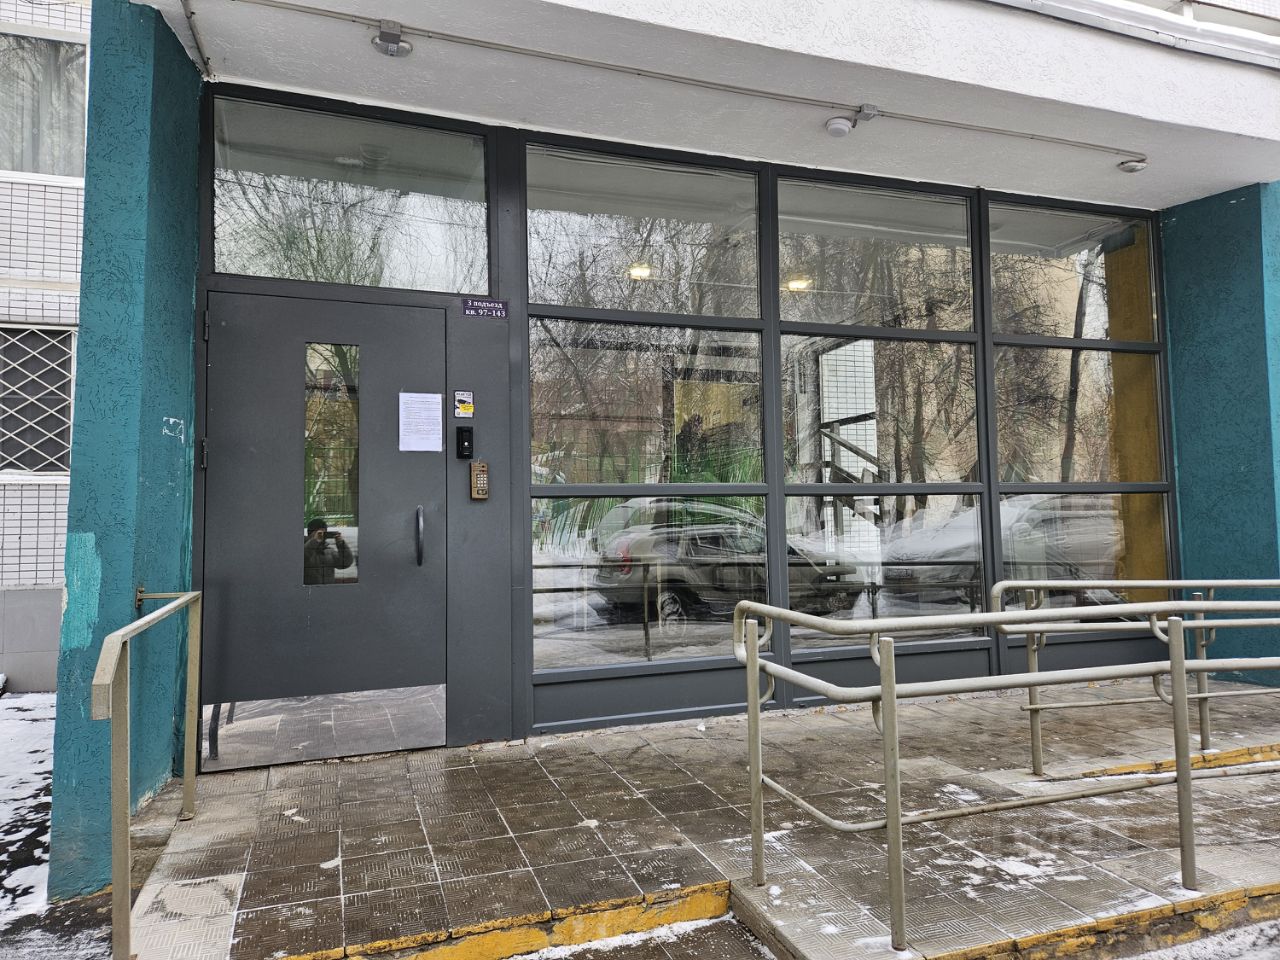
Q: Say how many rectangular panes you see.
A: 11